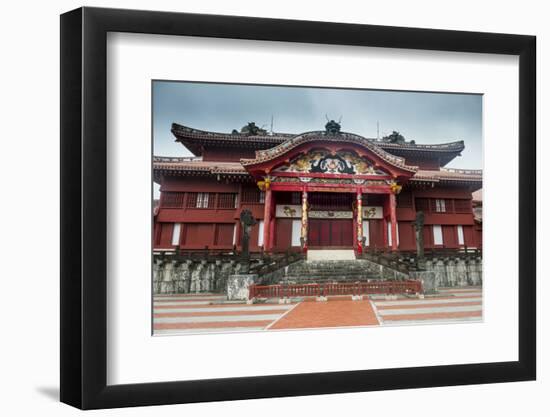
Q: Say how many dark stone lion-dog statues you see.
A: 2